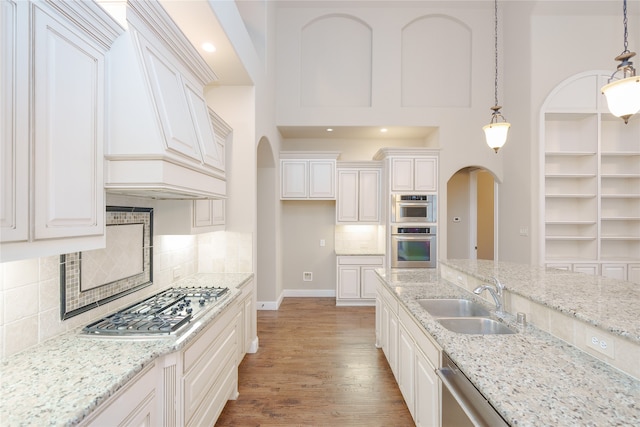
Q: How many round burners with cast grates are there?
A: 5